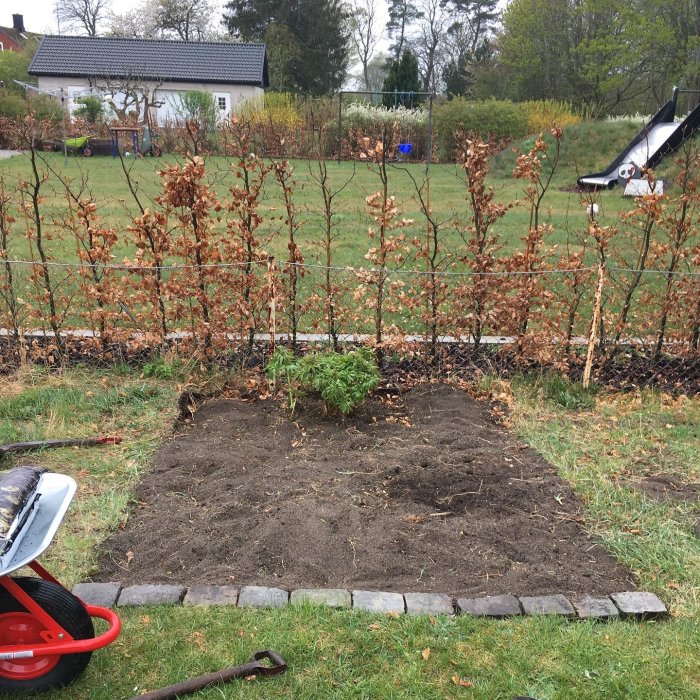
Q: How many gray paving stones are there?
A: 11